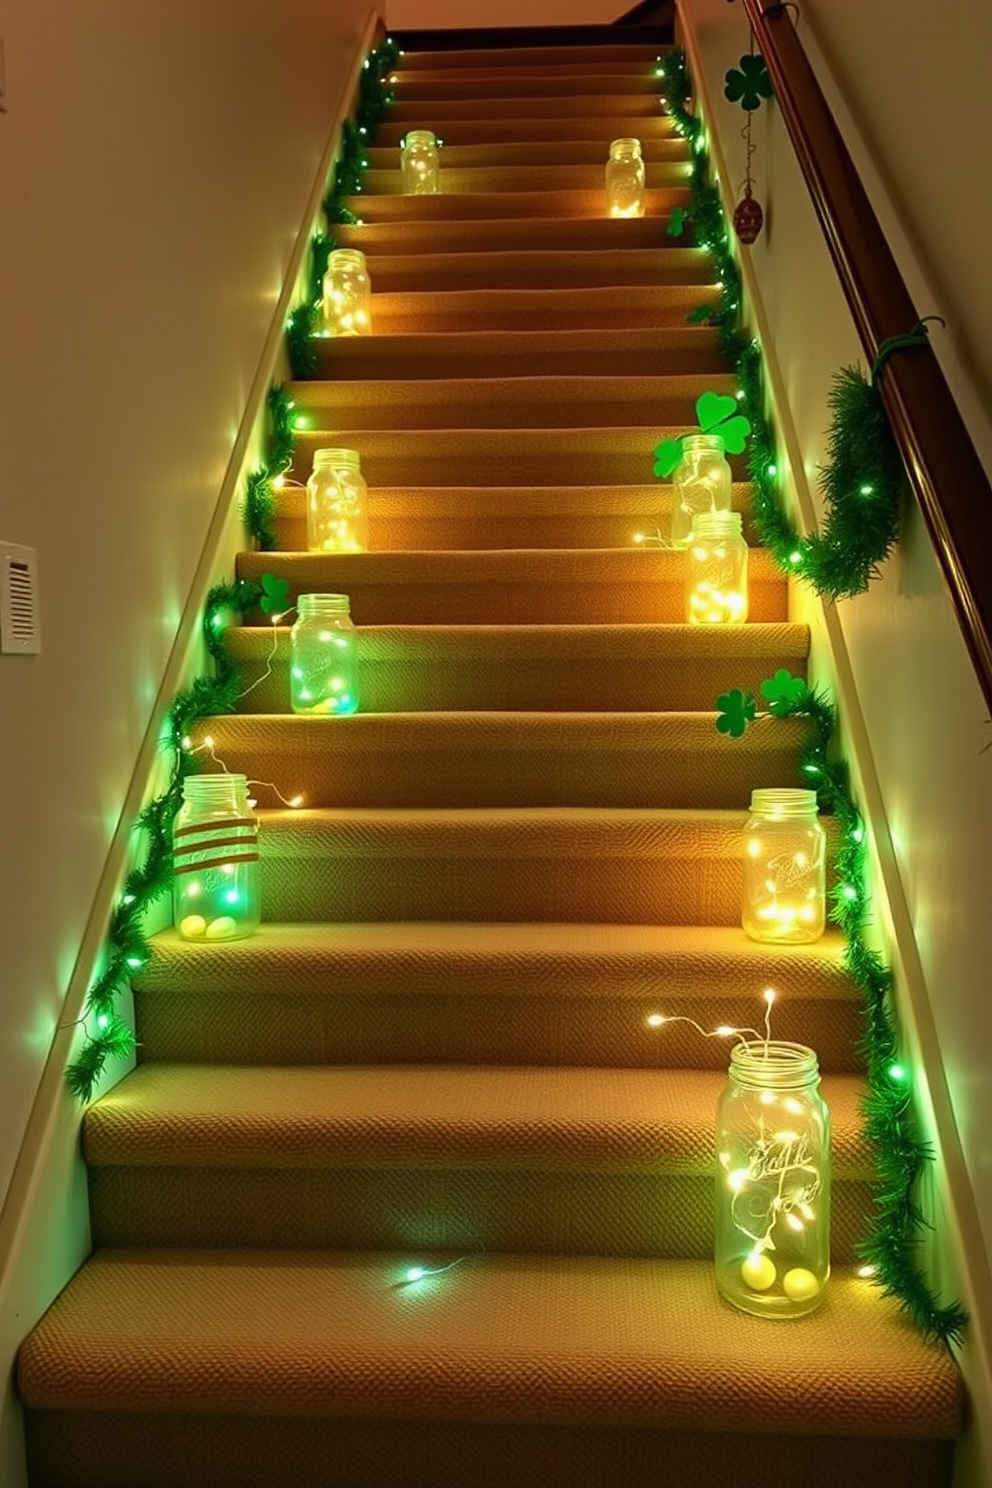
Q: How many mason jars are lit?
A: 10